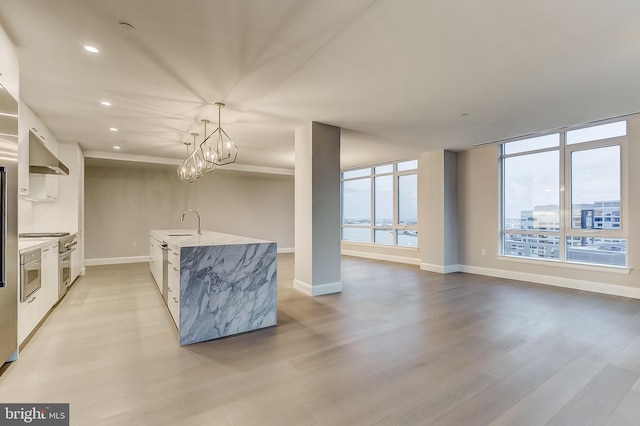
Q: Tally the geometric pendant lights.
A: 4